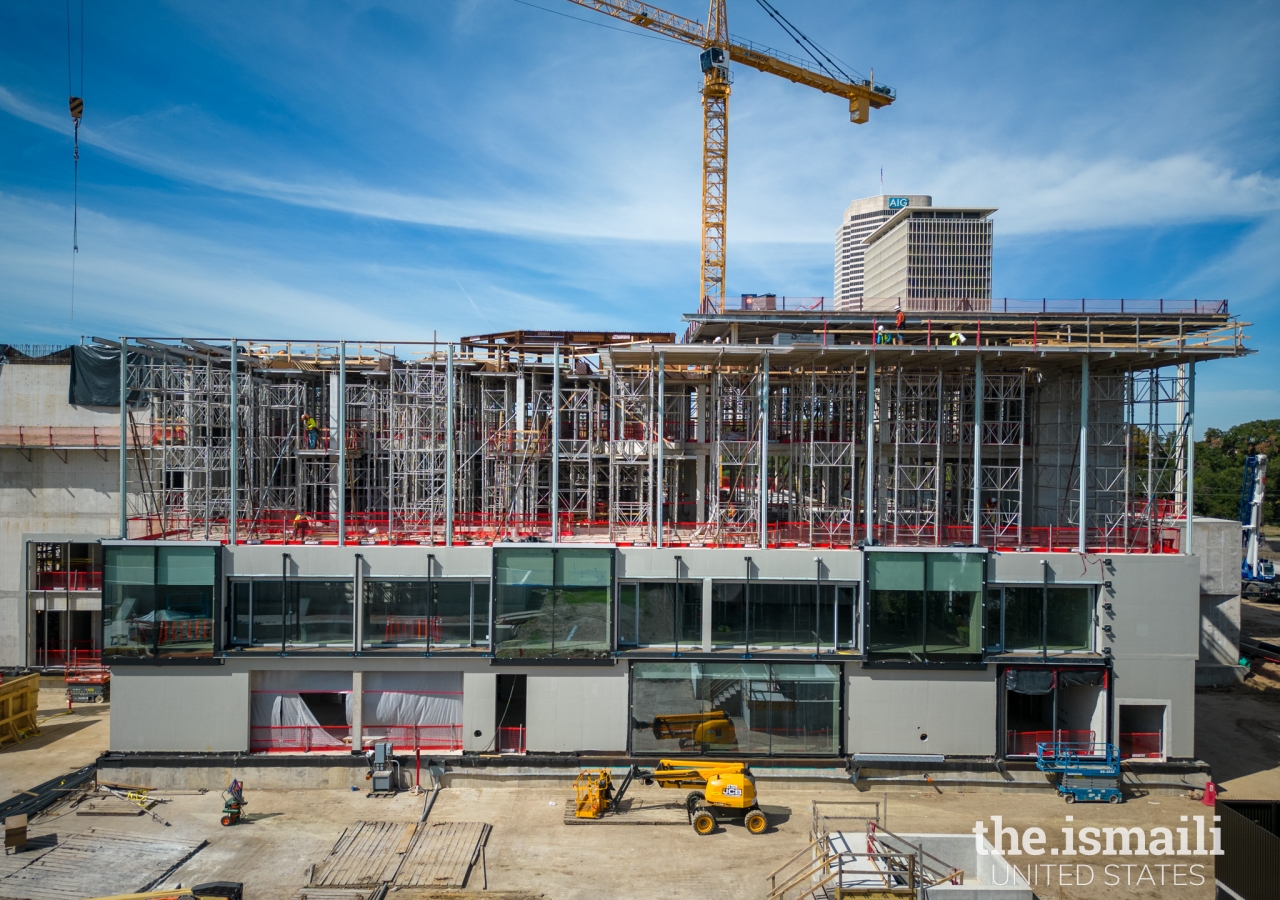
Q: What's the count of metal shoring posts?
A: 11